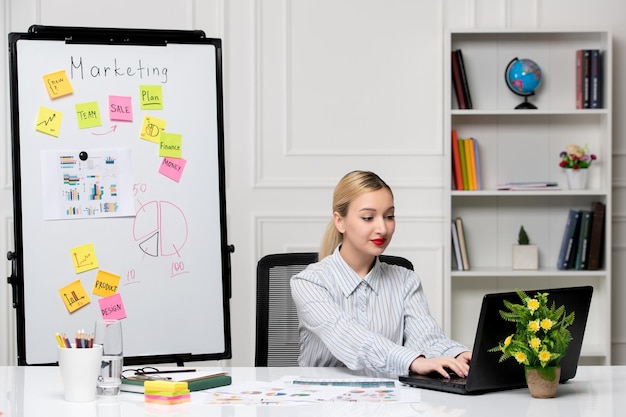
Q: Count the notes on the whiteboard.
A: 12